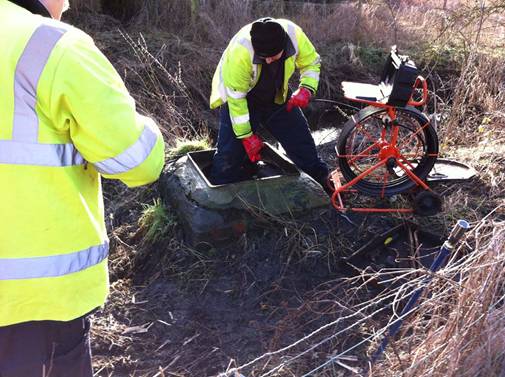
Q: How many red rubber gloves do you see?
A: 2